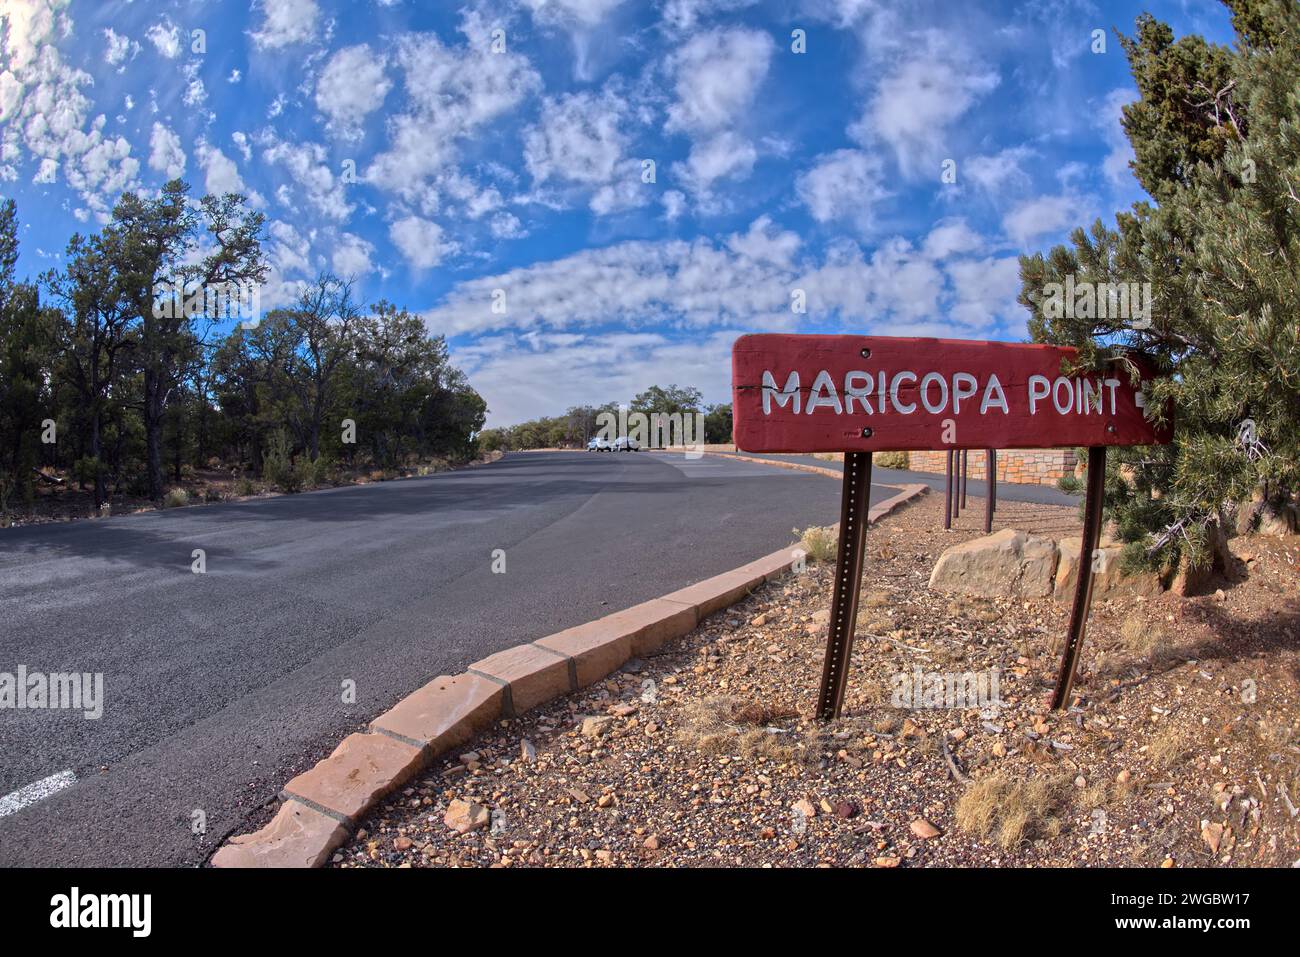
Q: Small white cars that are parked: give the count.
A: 2